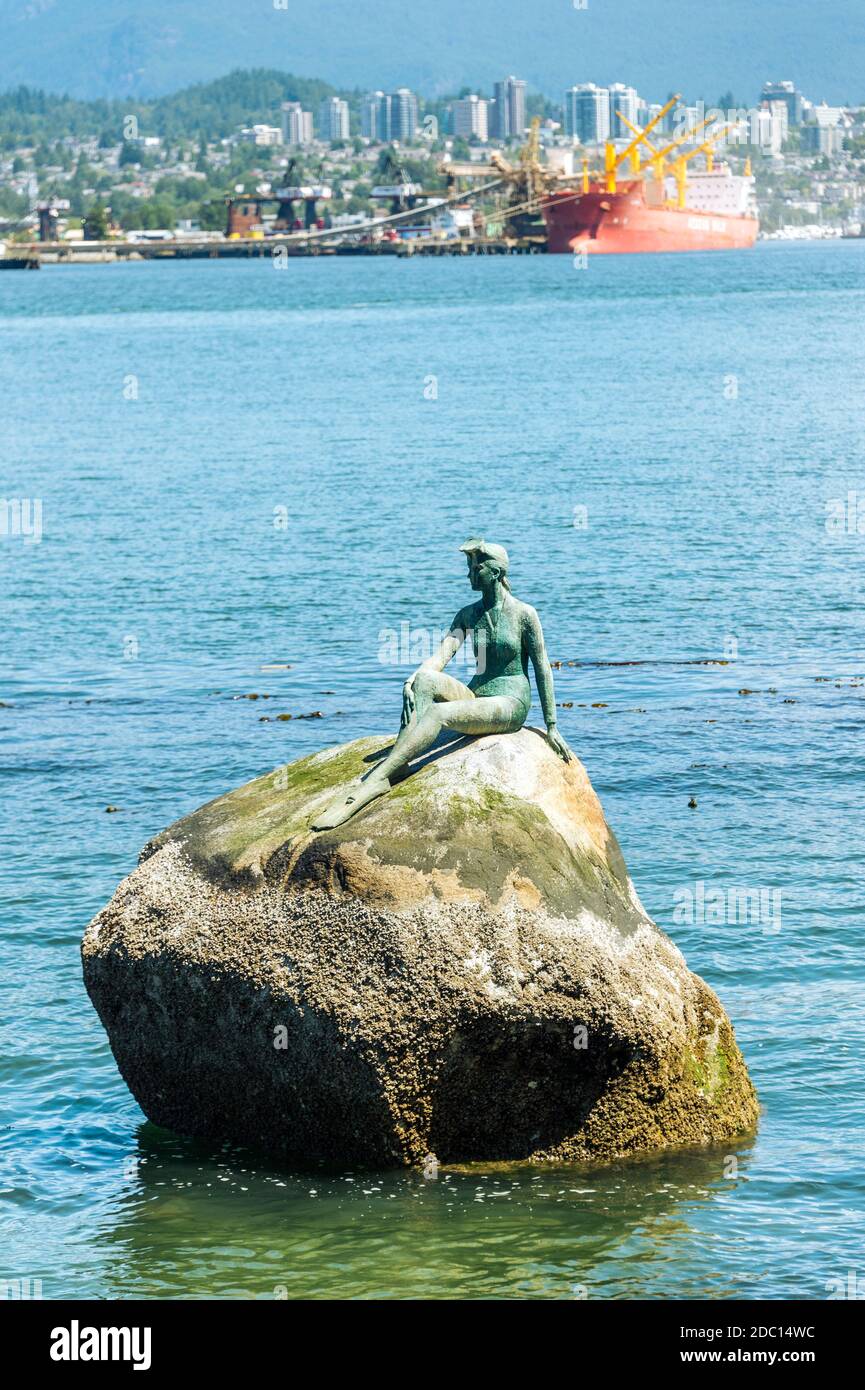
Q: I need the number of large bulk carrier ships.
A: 1